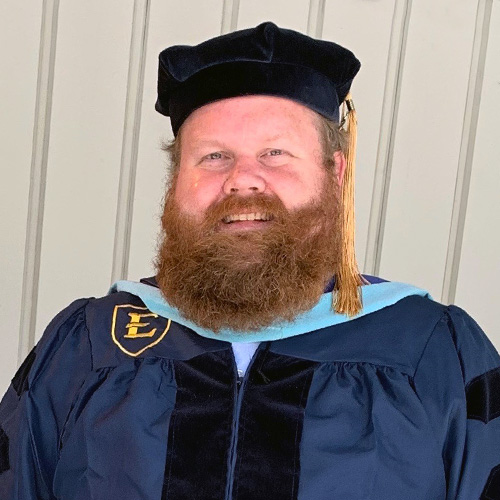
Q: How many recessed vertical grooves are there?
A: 6